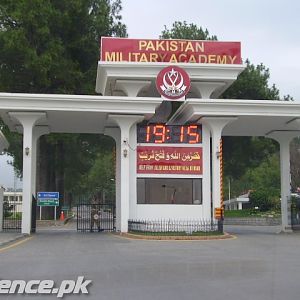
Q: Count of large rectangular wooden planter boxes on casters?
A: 0